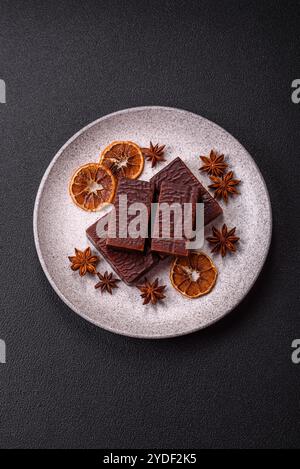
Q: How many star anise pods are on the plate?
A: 7